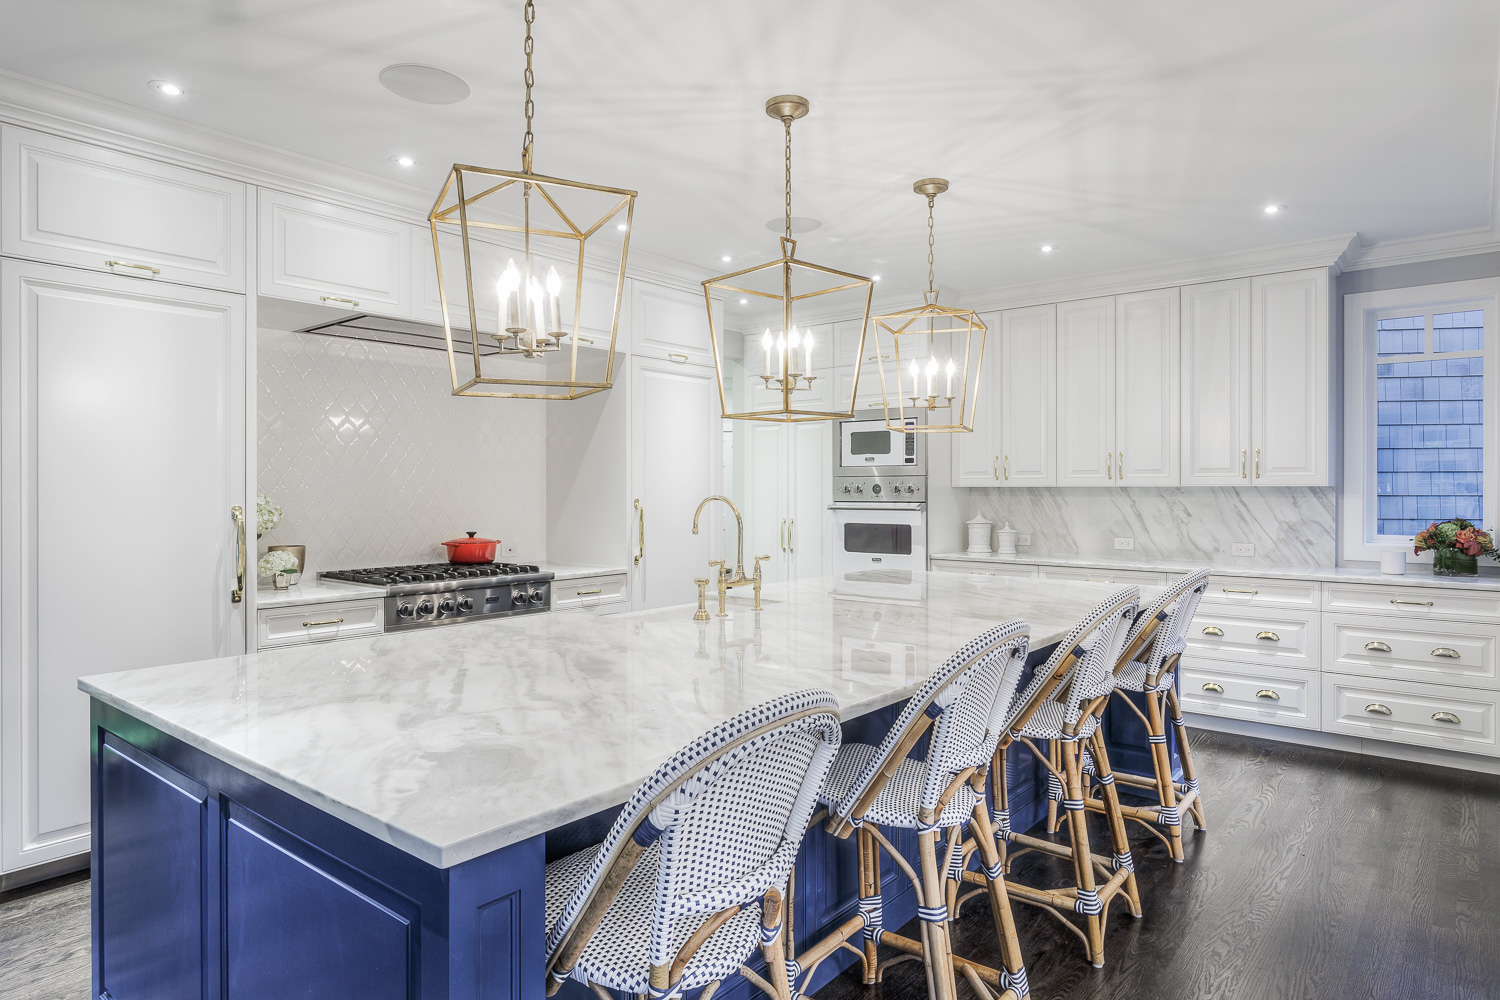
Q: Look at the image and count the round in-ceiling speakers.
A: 2